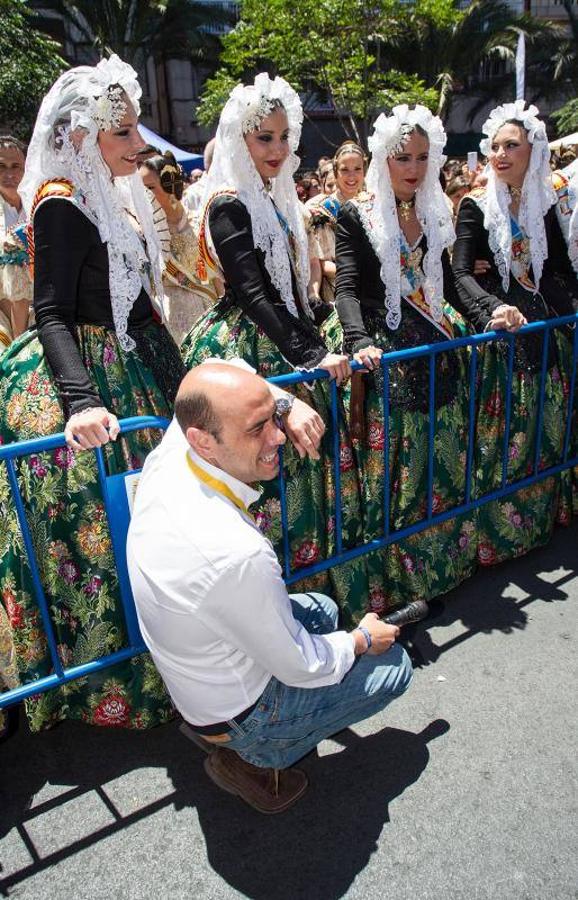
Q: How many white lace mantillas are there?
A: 4